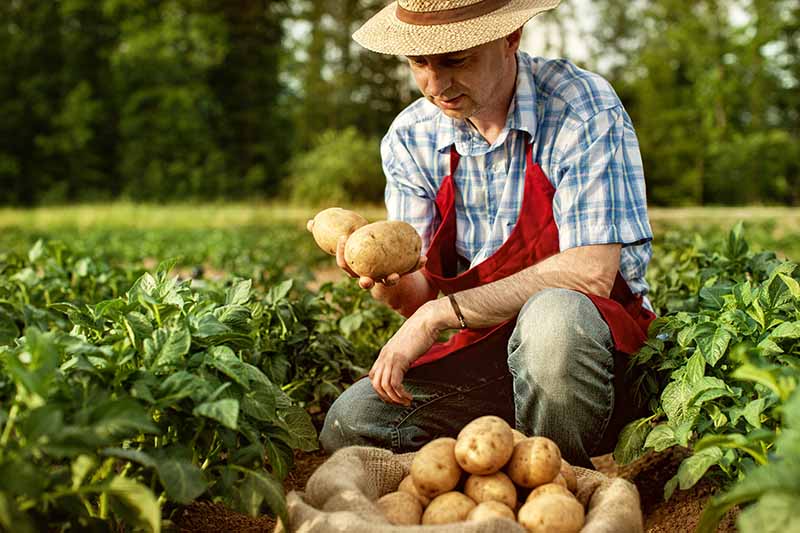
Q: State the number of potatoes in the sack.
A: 13